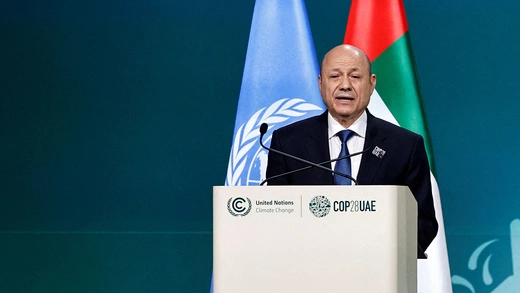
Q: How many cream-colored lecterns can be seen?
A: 1